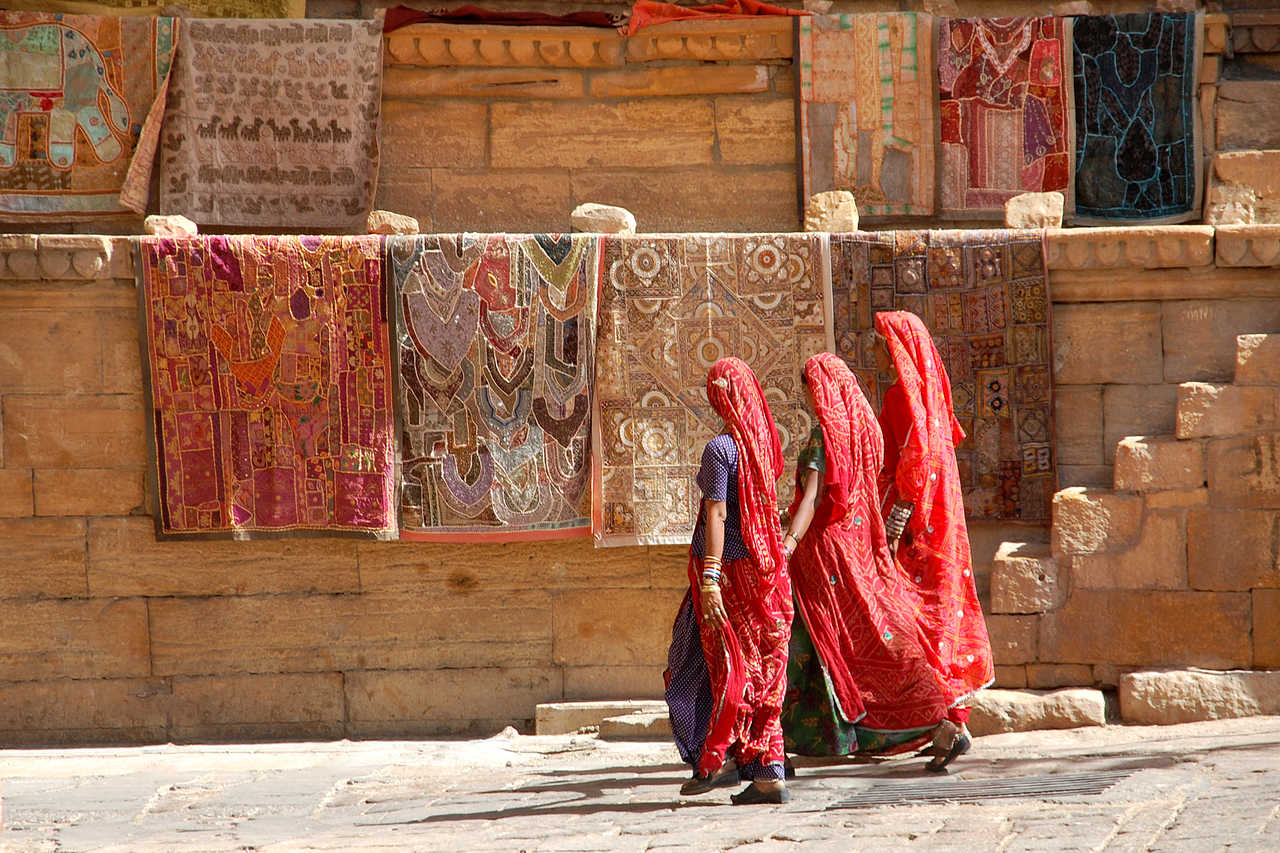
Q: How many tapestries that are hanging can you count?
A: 9